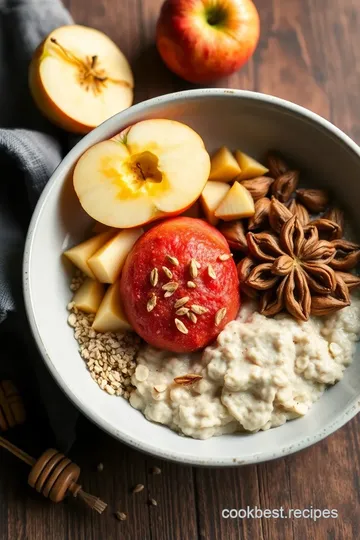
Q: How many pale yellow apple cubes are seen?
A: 8